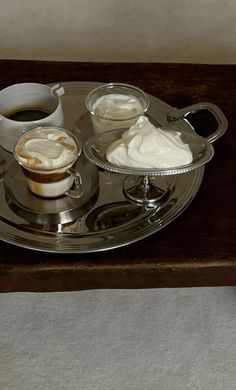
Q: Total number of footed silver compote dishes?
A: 1